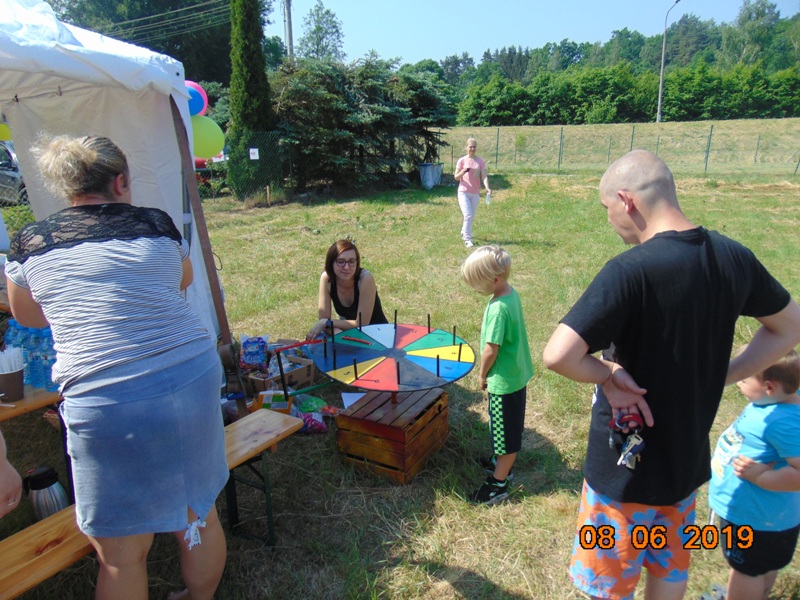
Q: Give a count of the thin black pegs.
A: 11